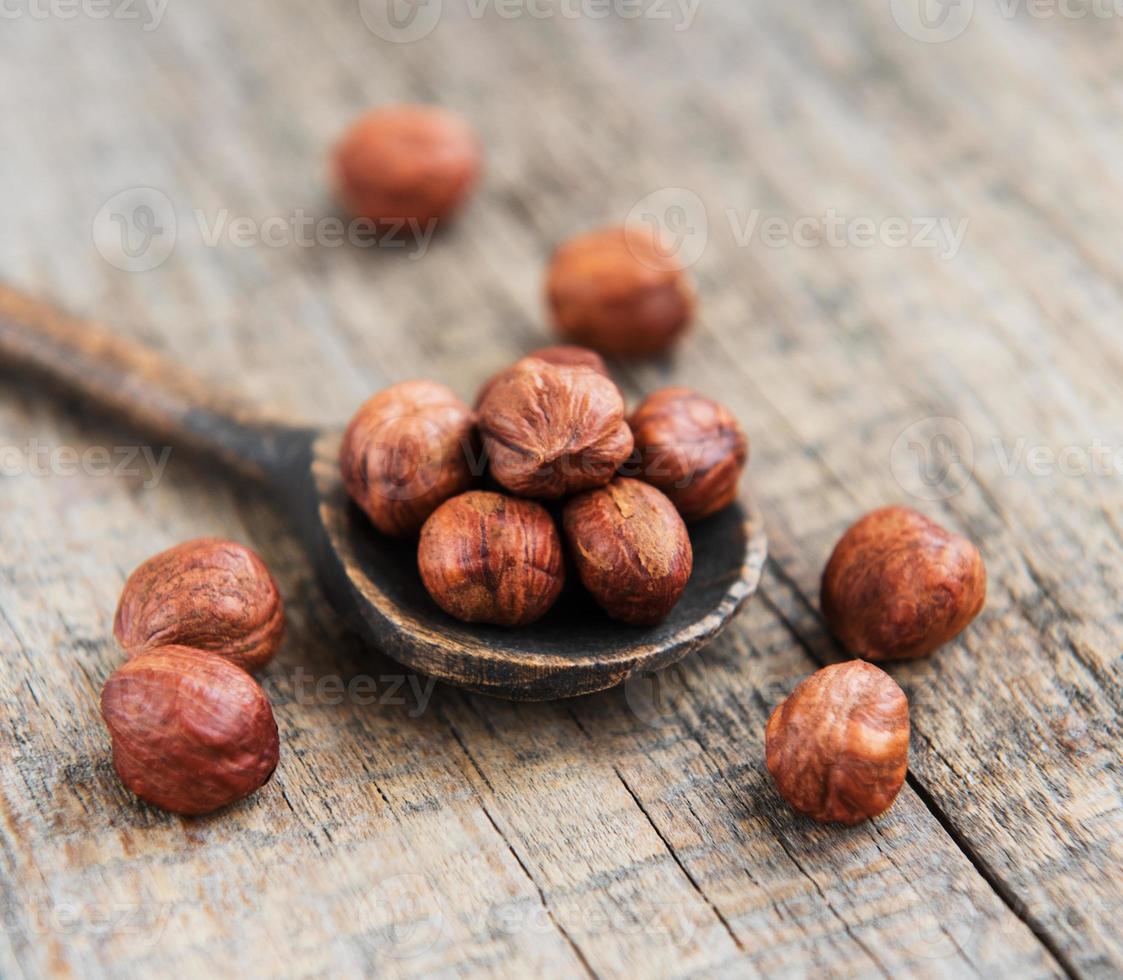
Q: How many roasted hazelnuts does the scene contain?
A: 12